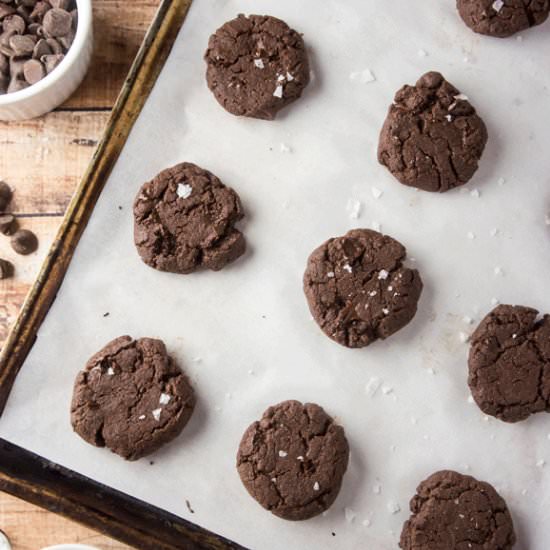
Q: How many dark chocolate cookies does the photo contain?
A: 9